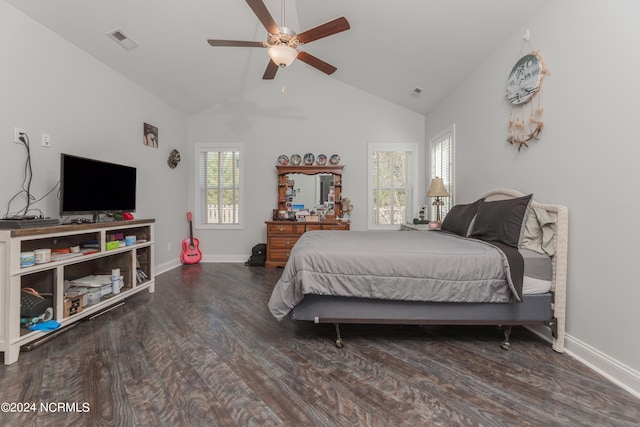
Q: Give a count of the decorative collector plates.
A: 5